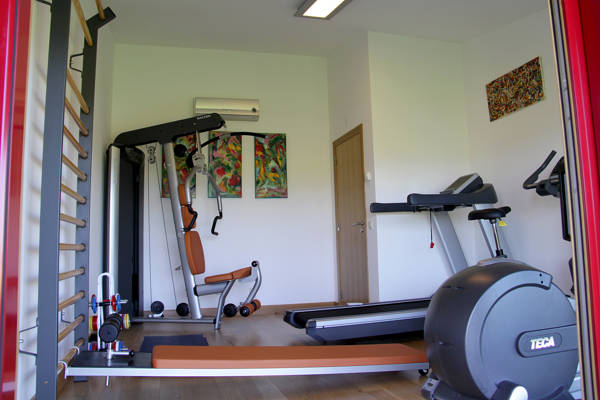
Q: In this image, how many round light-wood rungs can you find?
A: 13